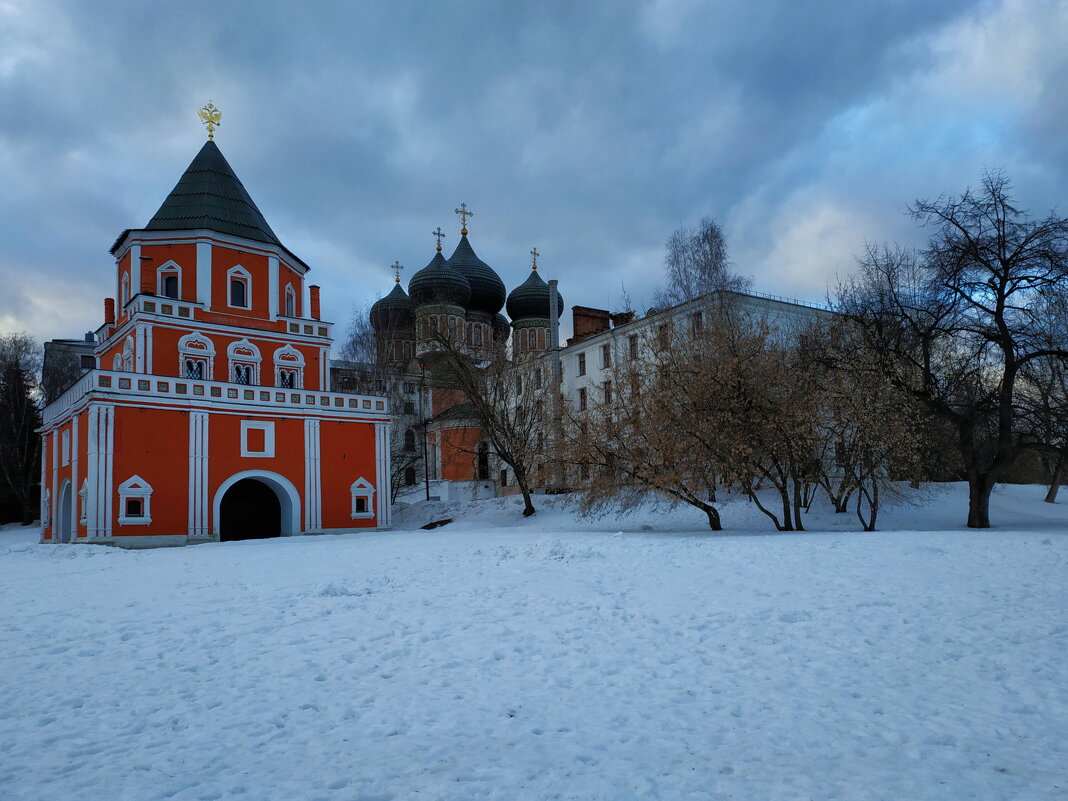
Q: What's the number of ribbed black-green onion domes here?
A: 5